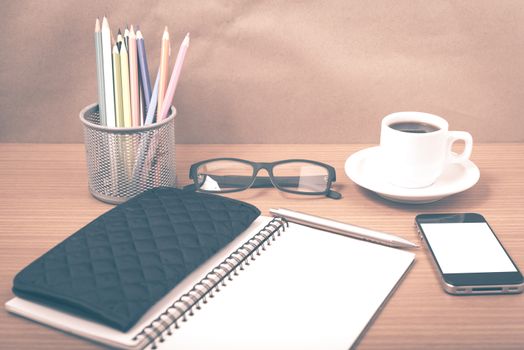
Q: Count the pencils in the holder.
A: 11